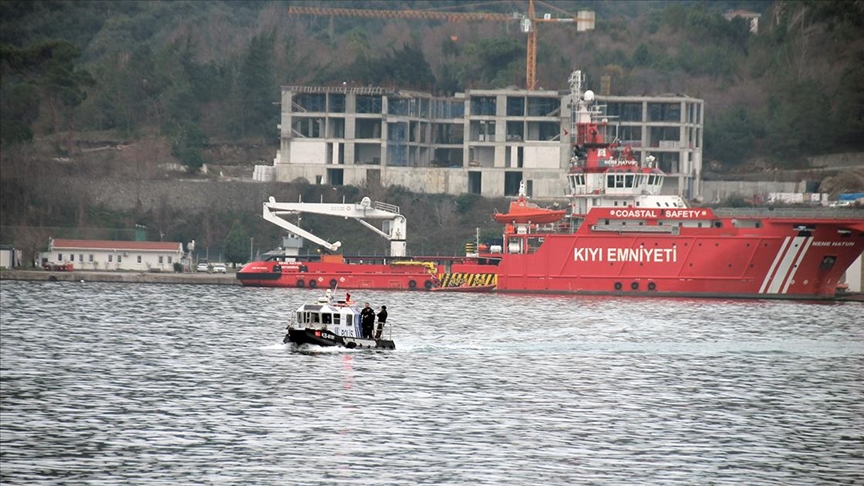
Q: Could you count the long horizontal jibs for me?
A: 1